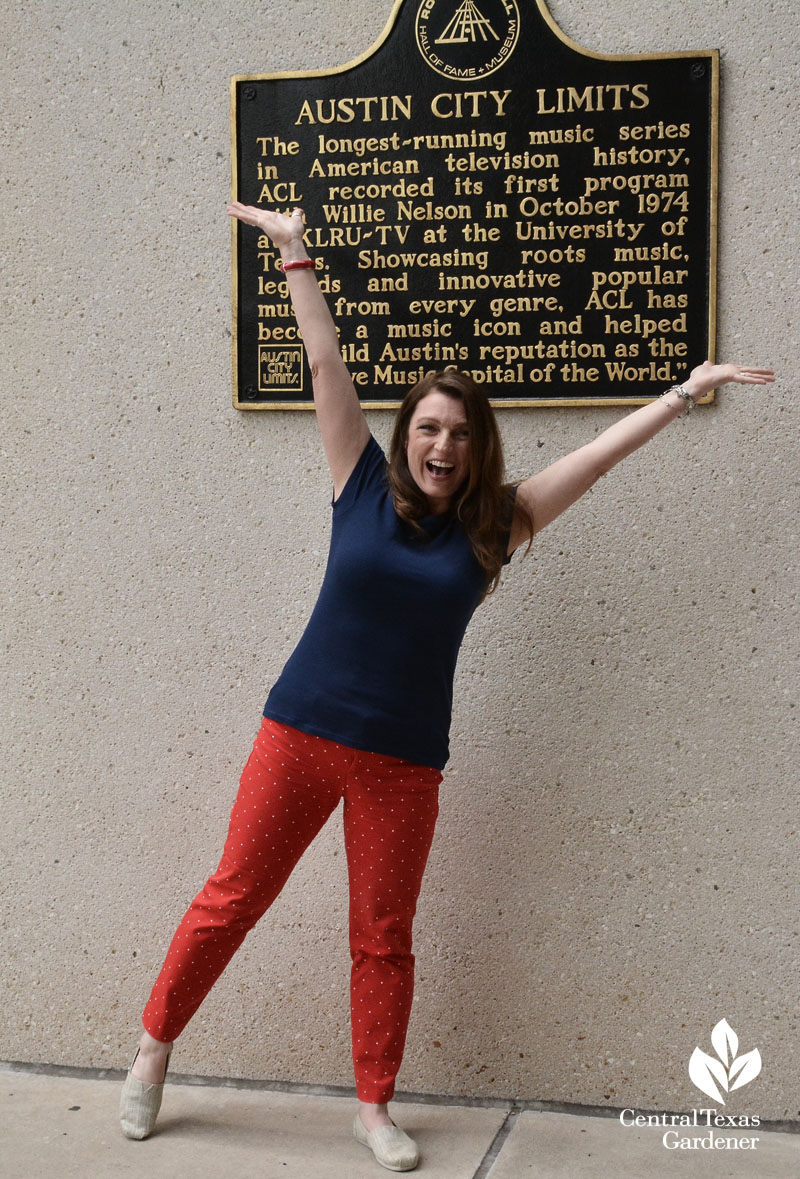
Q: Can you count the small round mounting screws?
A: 3